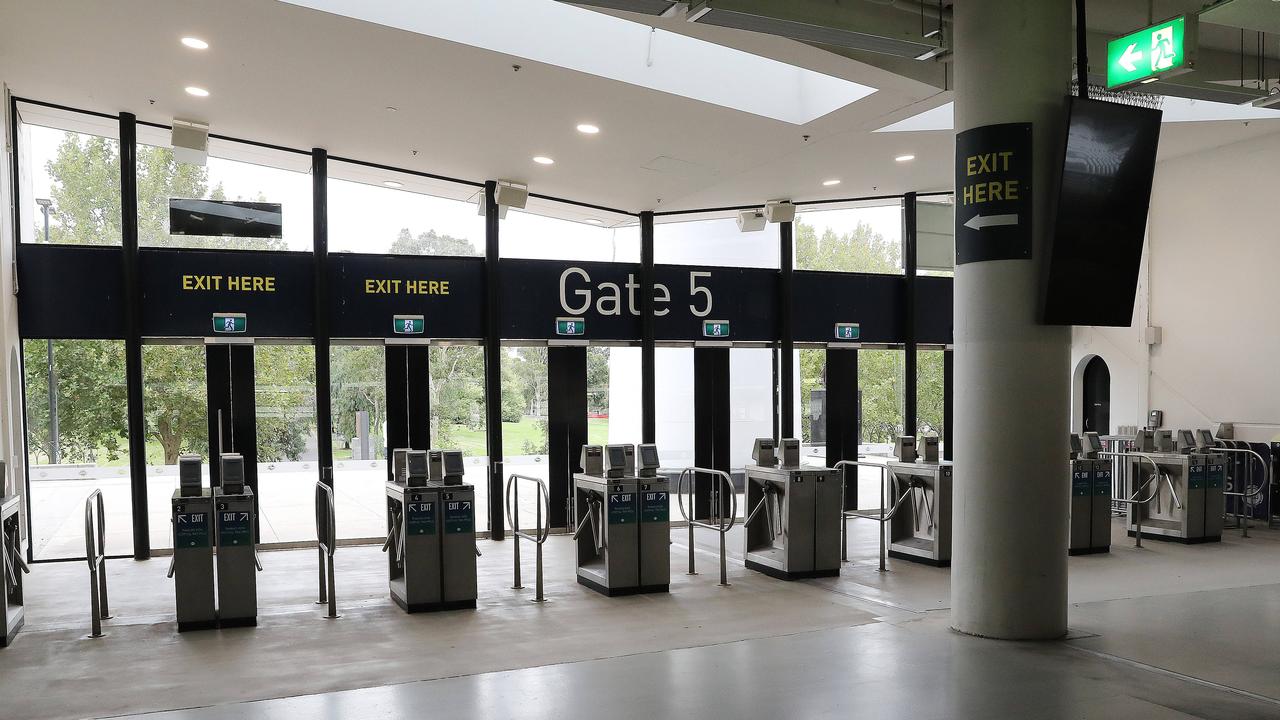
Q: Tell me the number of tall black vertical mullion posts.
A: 6